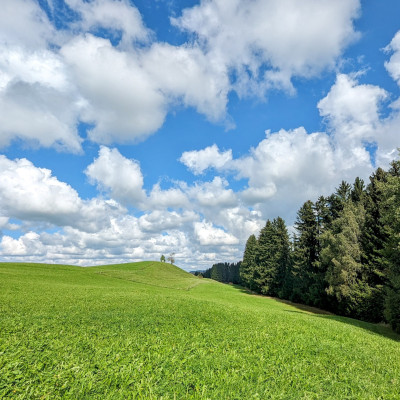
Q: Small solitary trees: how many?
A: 2